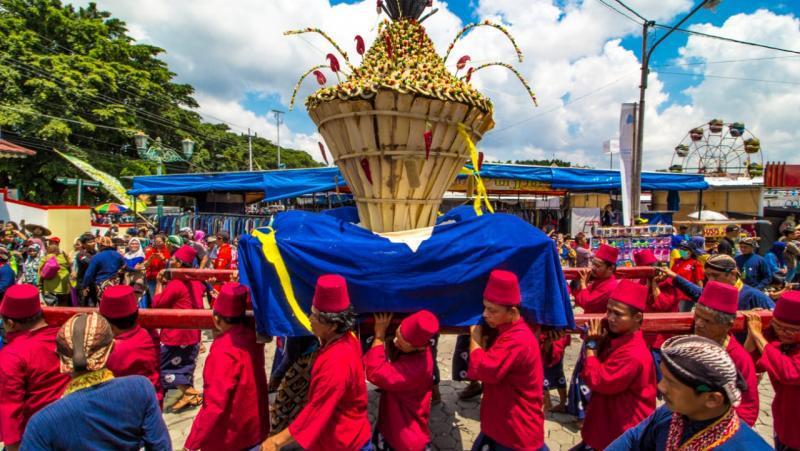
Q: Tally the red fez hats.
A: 12